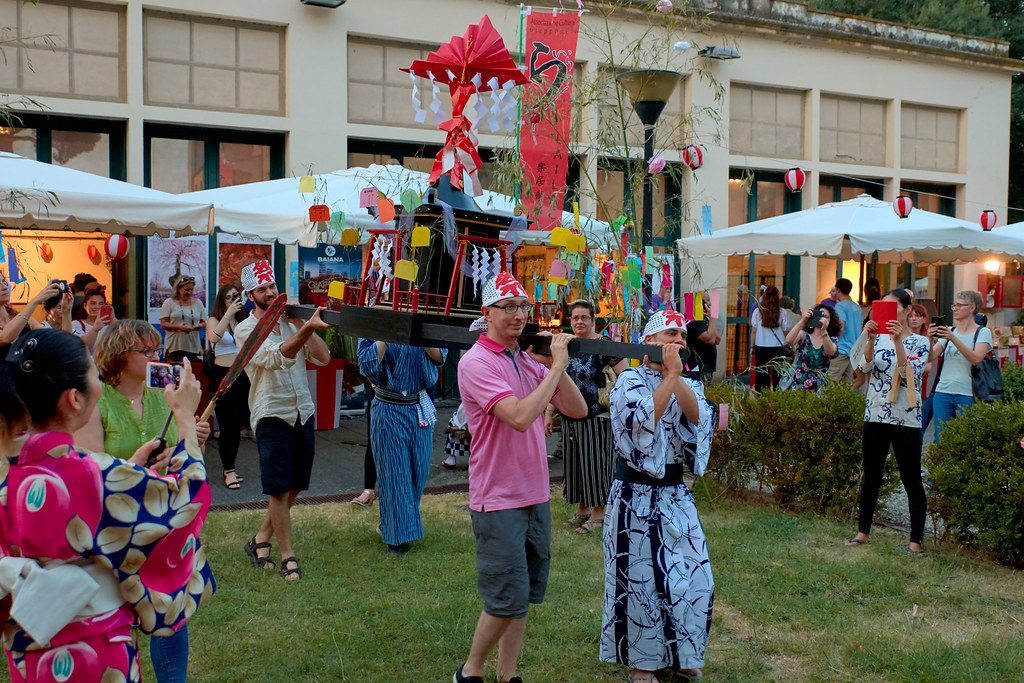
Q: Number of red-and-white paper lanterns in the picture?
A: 5